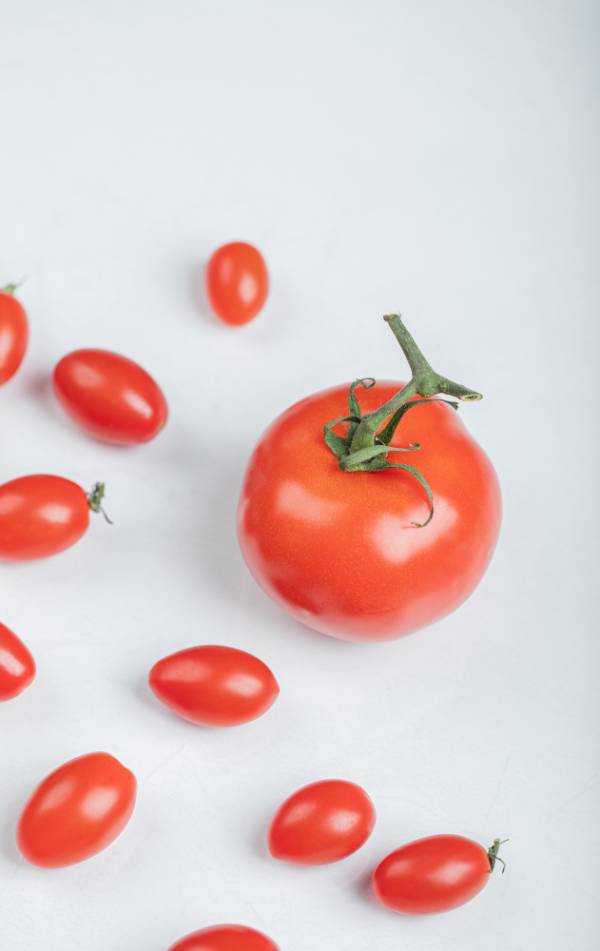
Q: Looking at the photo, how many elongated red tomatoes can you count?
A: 10